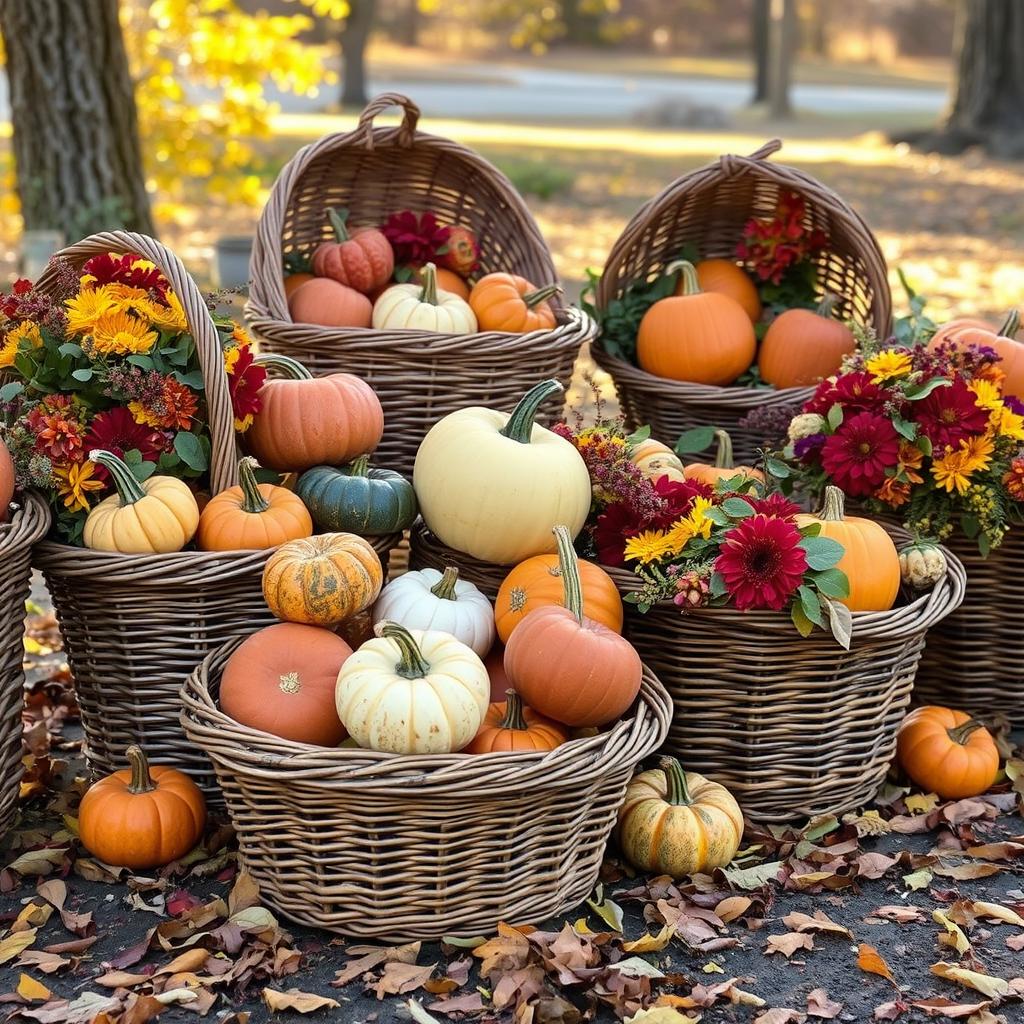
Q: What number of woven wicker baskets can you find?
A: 7